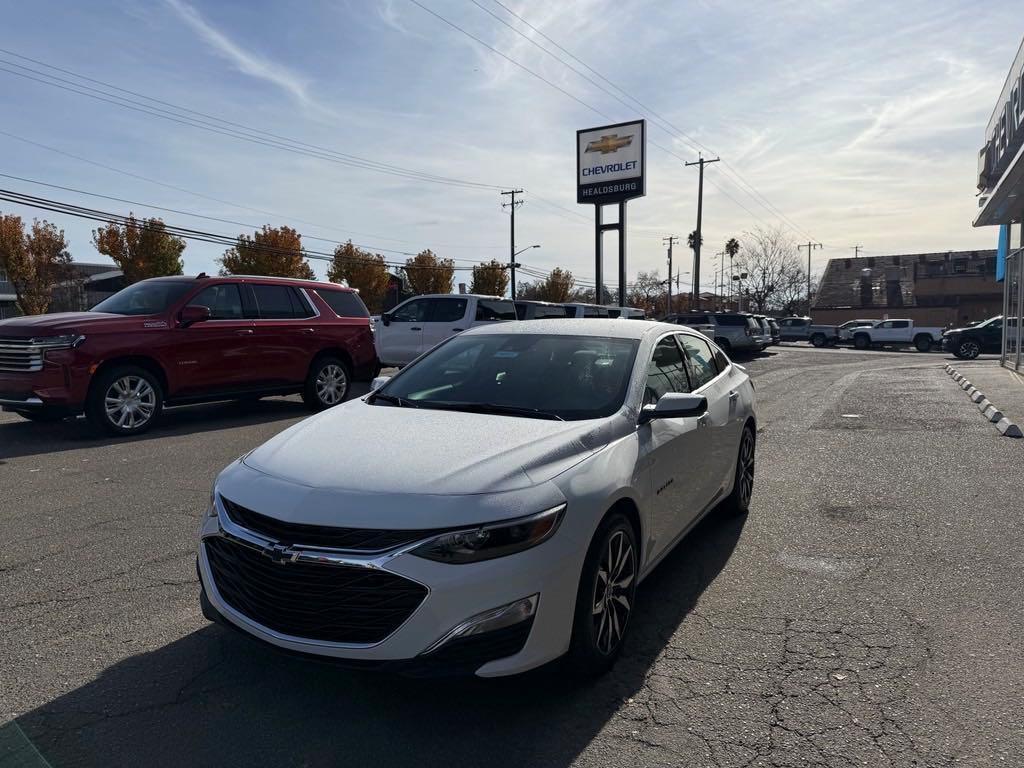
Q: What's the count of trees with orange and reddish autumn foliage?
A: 7